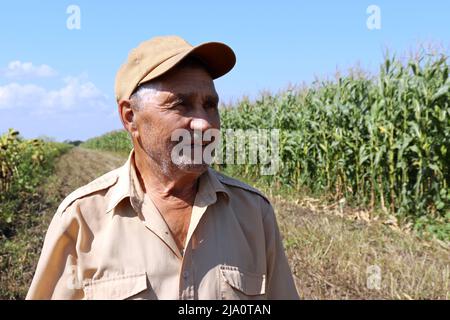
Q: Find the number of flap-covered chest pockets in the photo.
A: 2